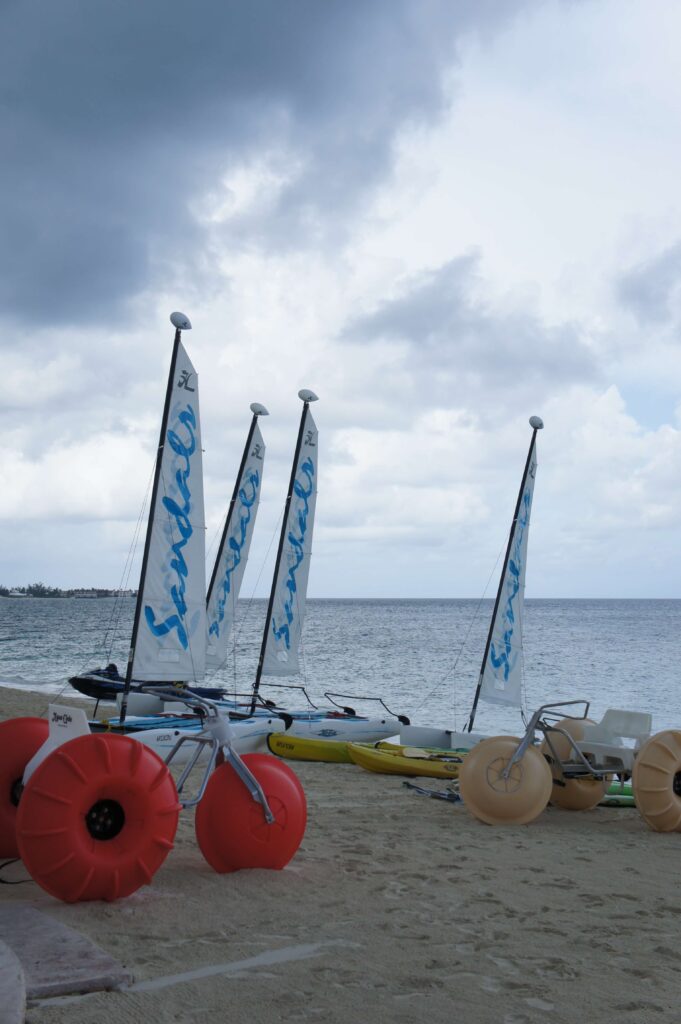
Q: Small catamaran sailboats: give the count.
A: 4